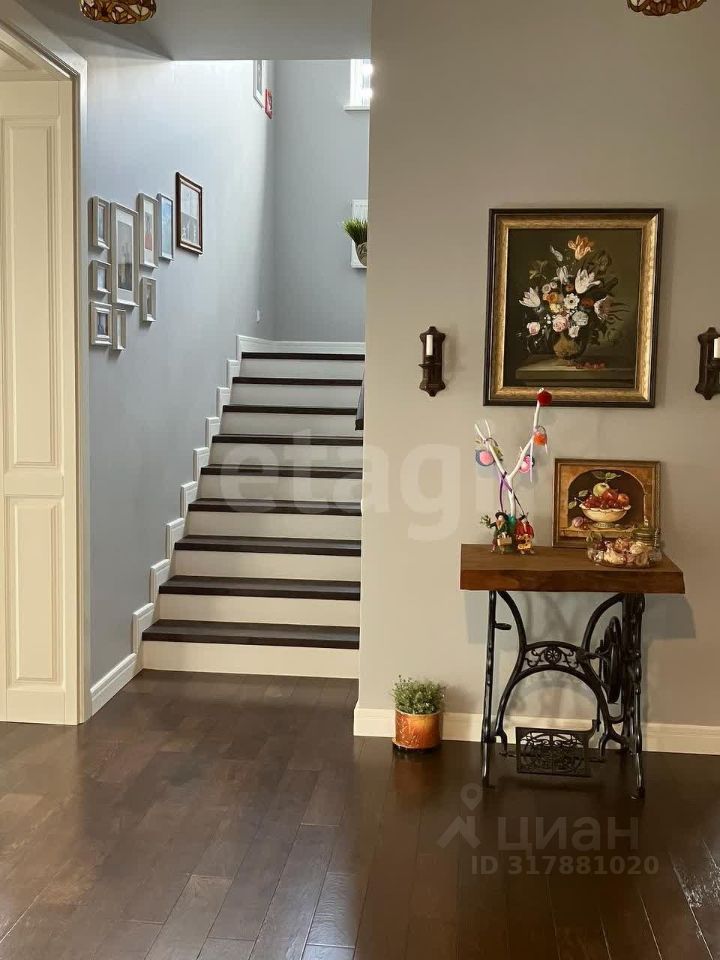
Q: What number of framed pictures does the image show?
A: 13